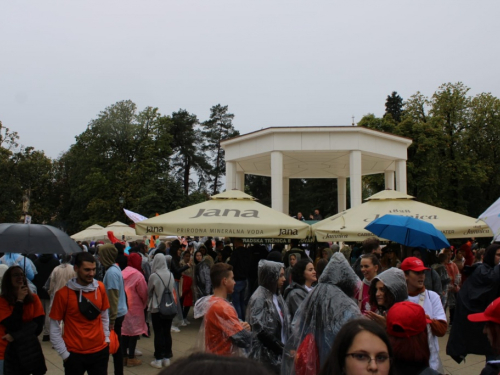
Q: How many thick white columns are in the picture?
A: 8